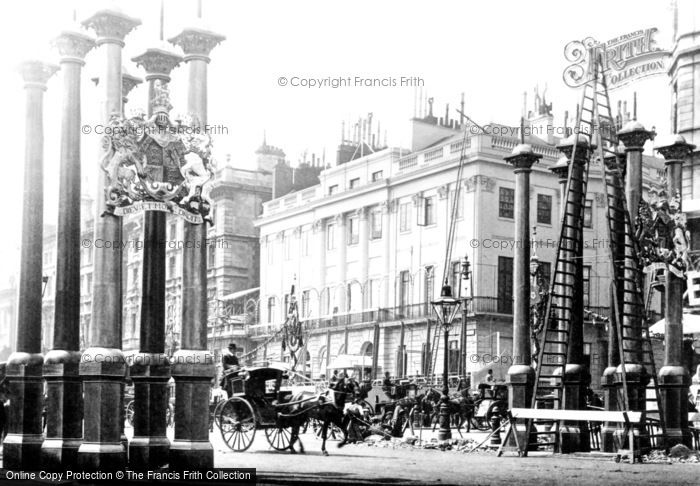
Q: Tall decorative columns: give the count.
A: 12